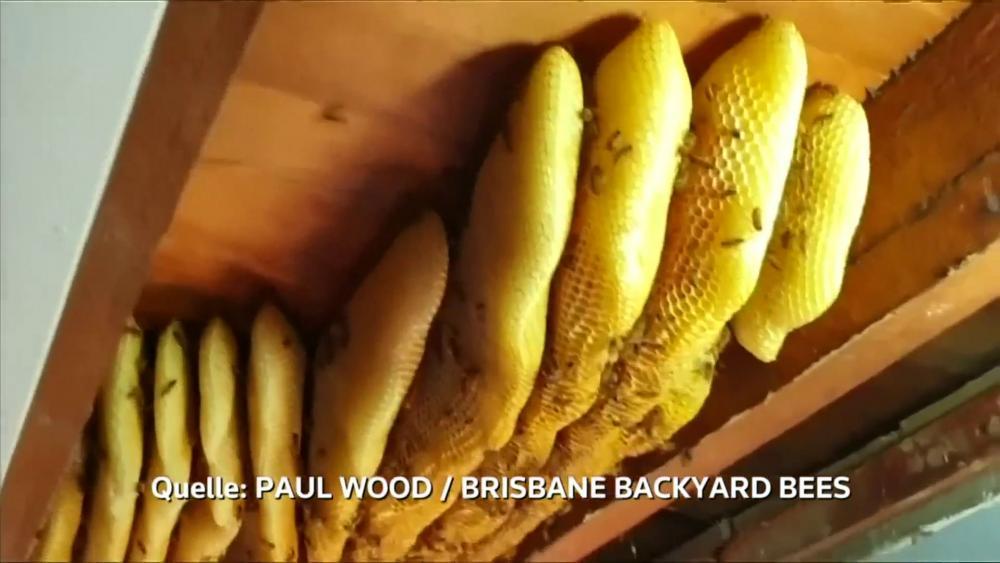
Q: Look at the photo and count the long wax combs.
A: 10